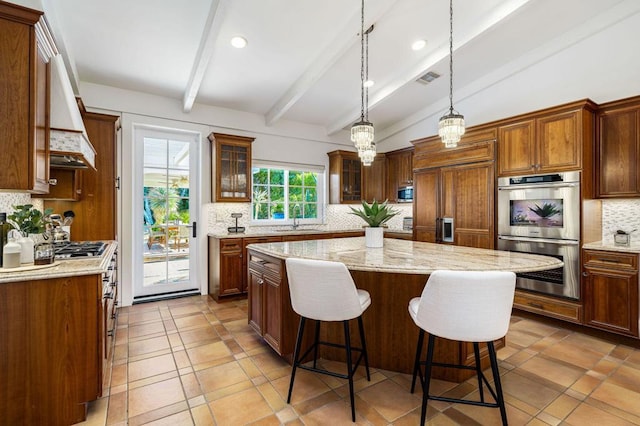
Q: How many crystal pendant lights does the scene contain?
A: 3